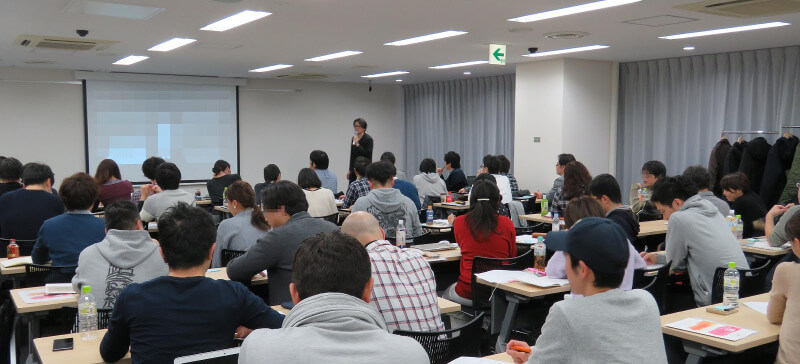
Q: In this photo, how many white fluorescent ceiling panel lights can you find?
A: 11